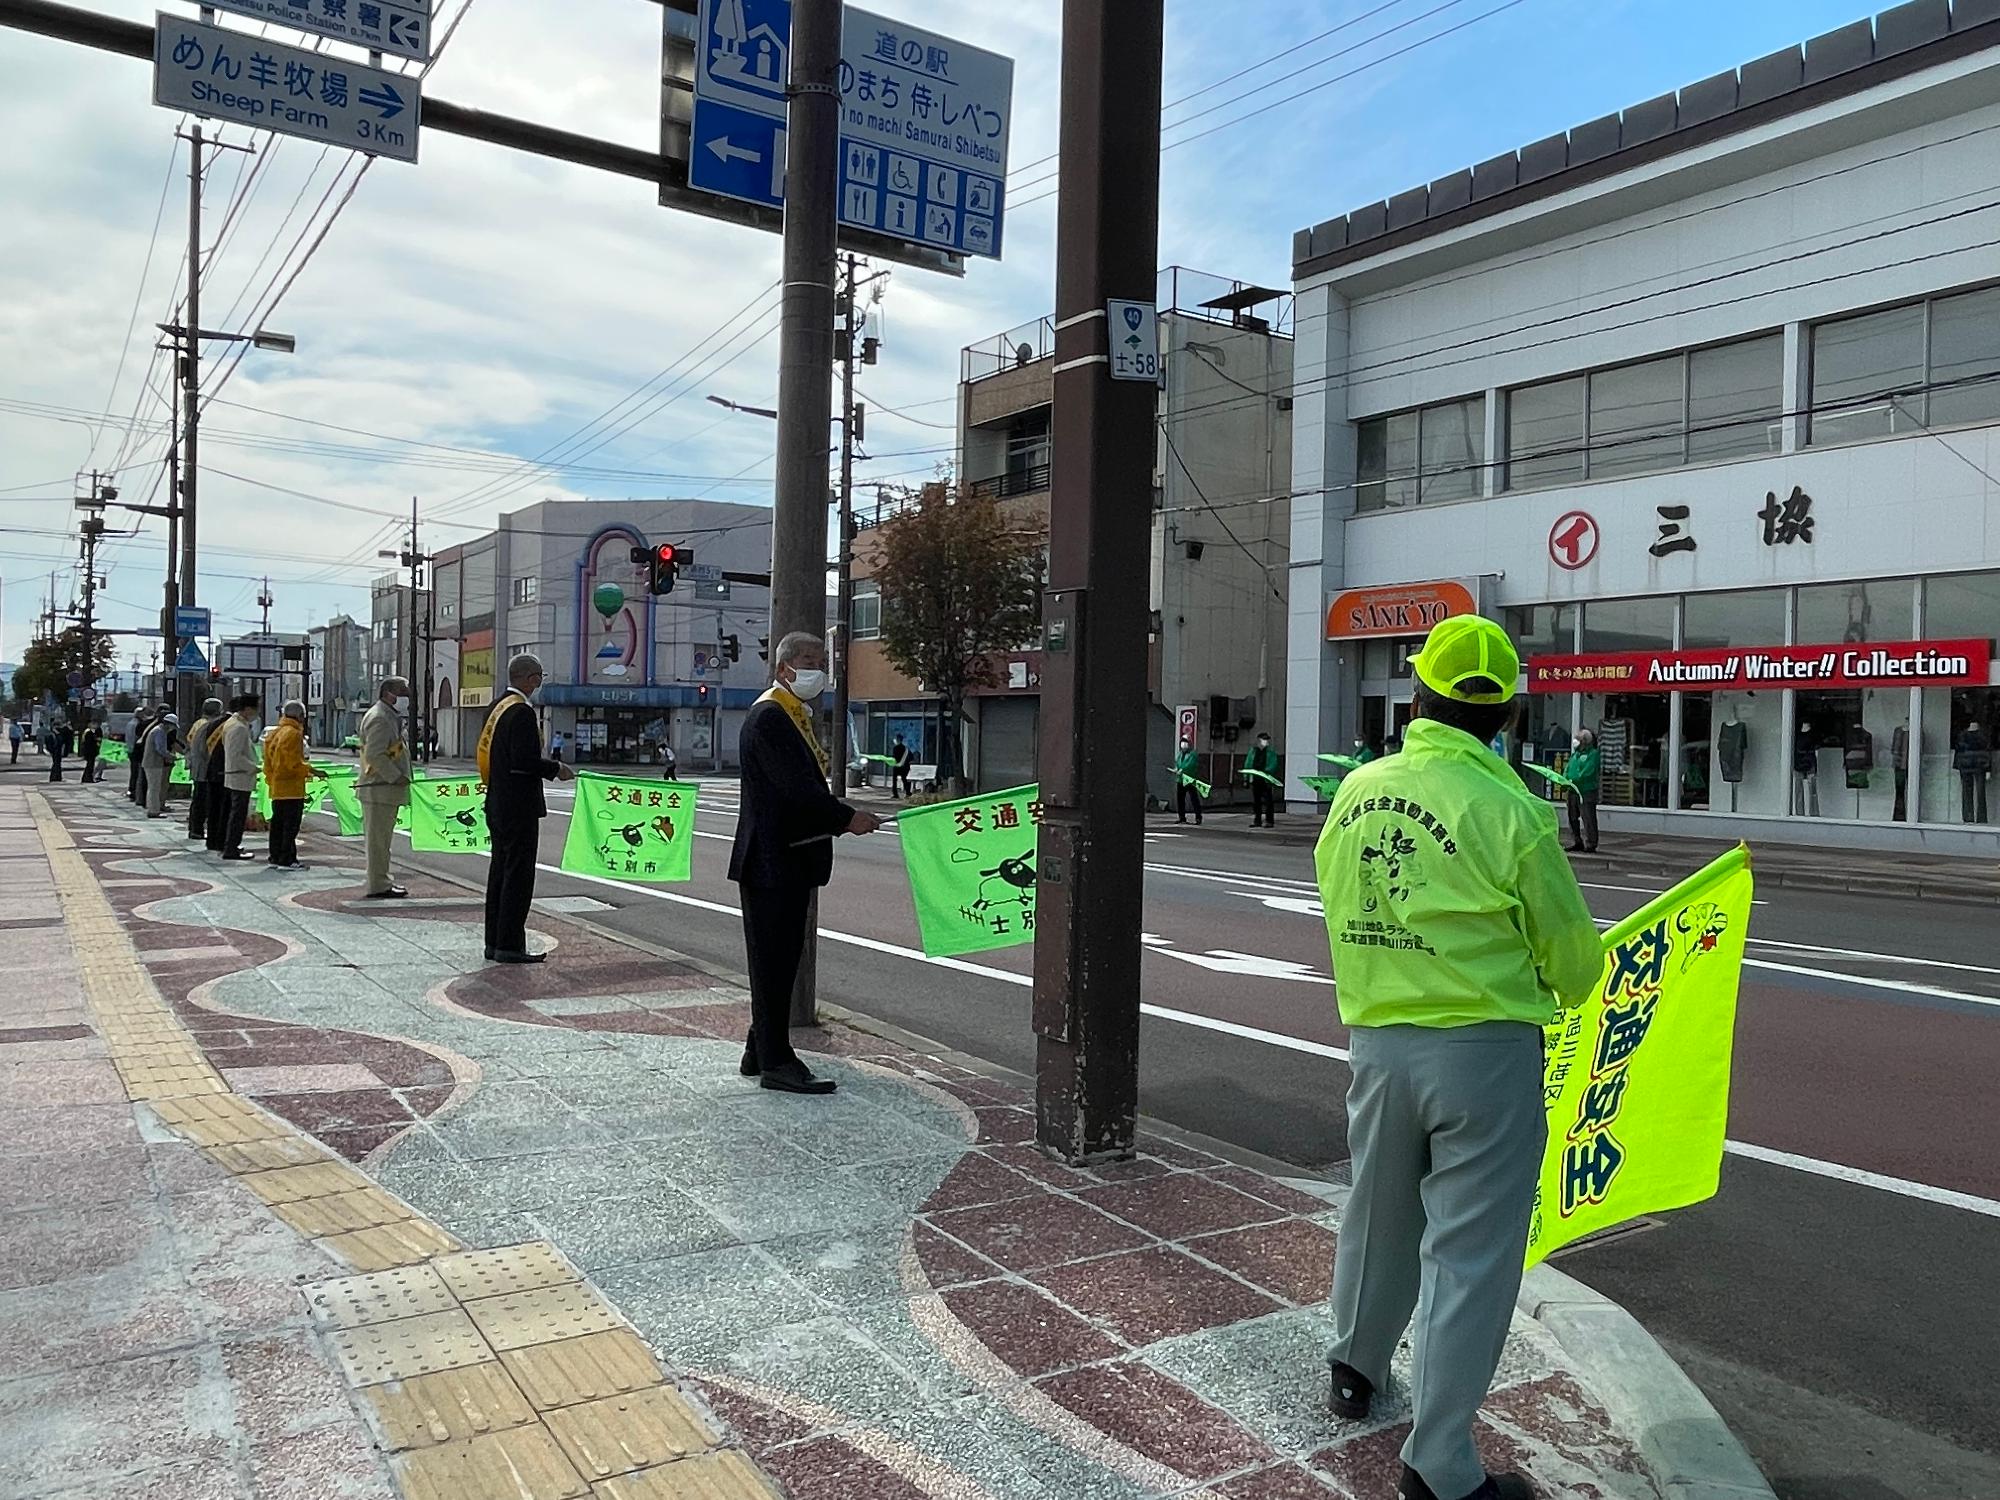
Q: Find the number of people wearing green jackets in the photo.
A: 5